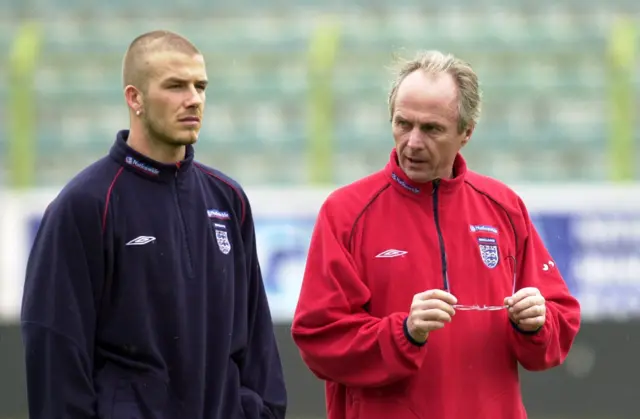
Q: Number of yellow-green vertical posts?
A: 3